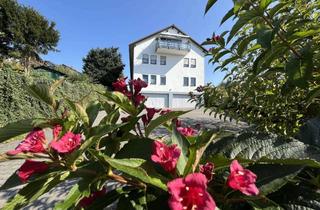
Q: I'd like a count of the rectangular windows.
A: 10